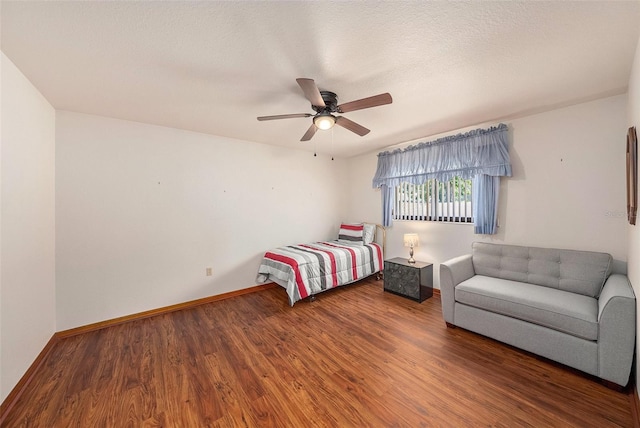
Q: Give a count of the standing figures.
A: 0